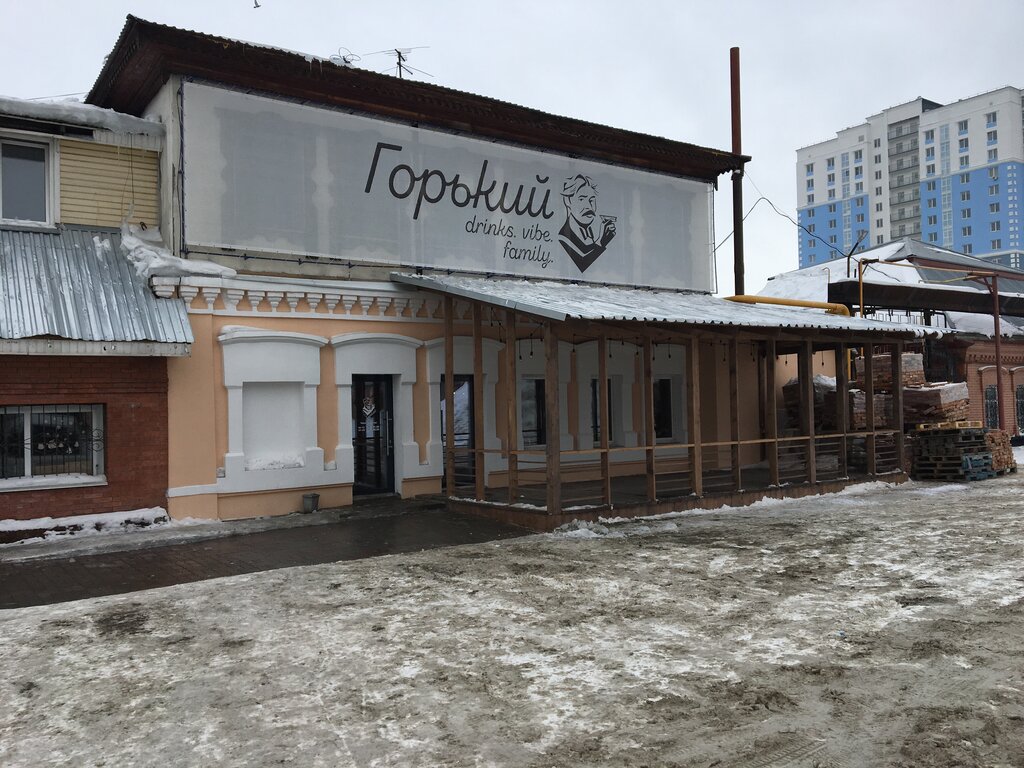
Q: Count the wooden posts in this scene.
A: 13